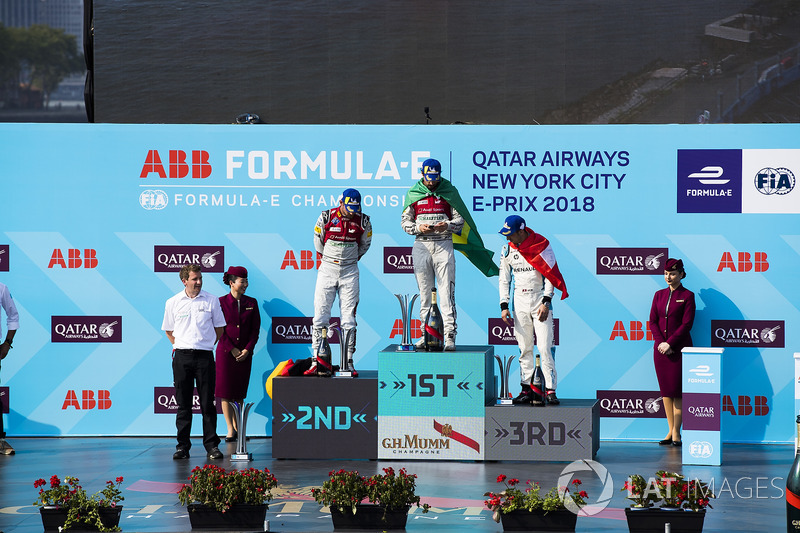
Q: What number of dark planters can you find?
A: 5